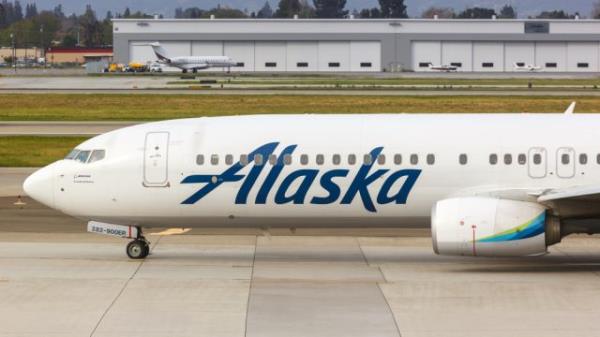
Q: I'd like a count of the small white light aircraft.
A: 2